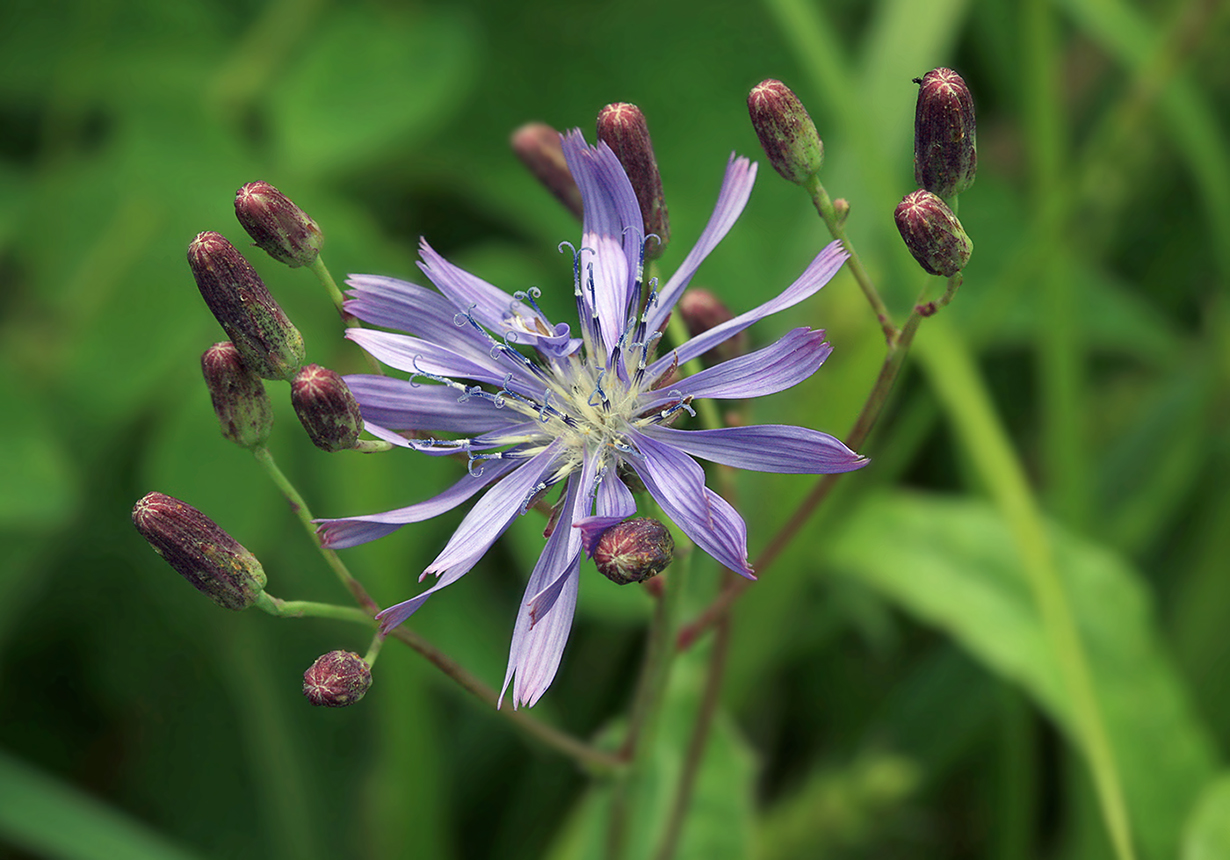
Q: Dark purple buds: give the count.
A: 13